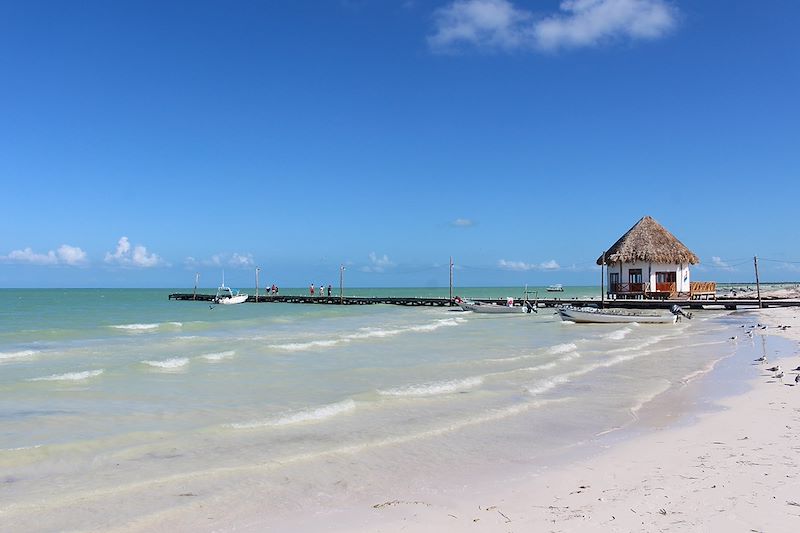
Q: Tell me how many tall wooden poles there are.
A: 6